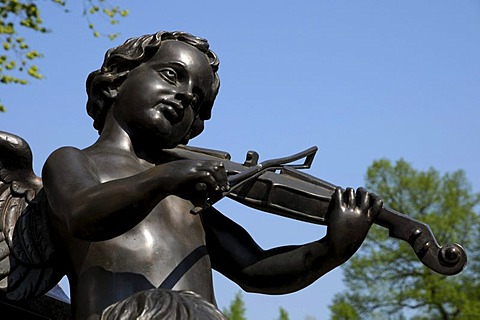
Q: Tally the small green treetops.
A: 2